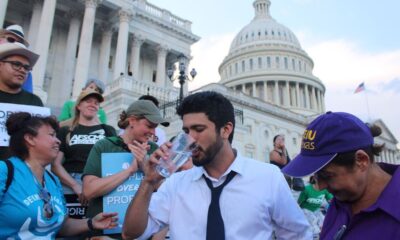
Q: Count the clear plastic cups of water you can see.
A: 1